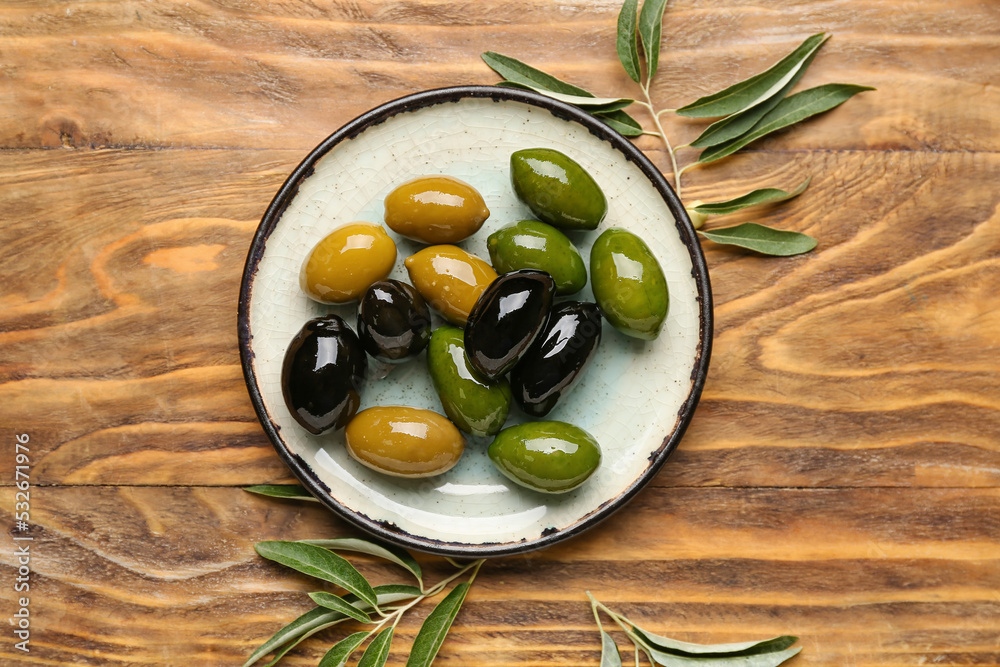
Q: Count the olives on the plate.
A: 13